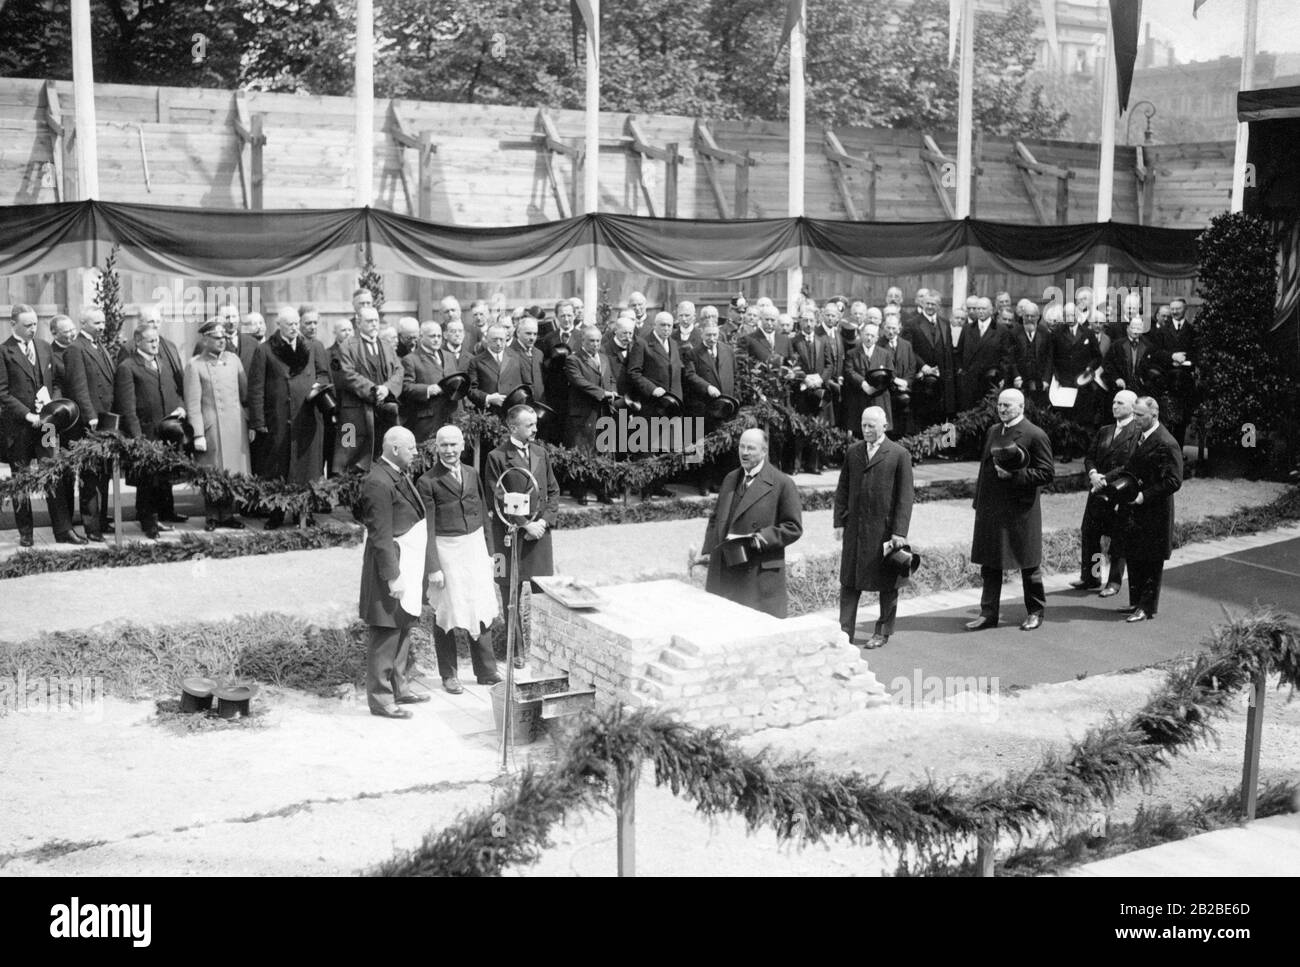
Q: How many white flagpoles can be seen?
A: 7